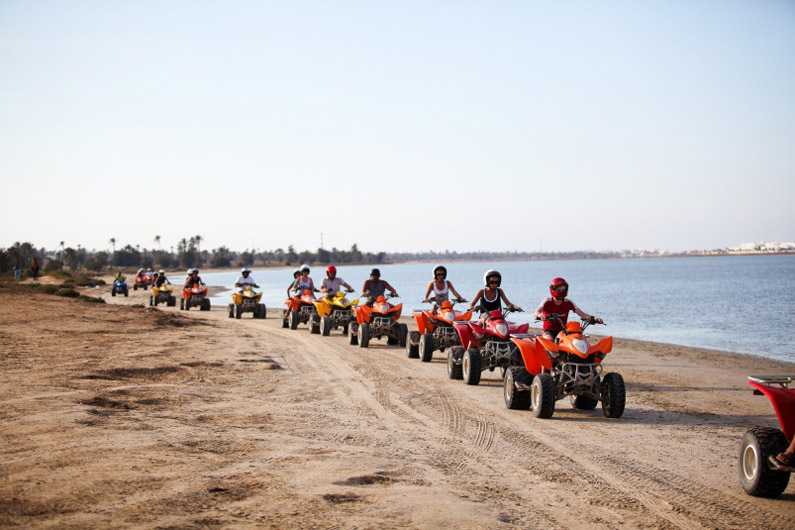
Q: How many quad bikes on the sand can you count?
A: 13